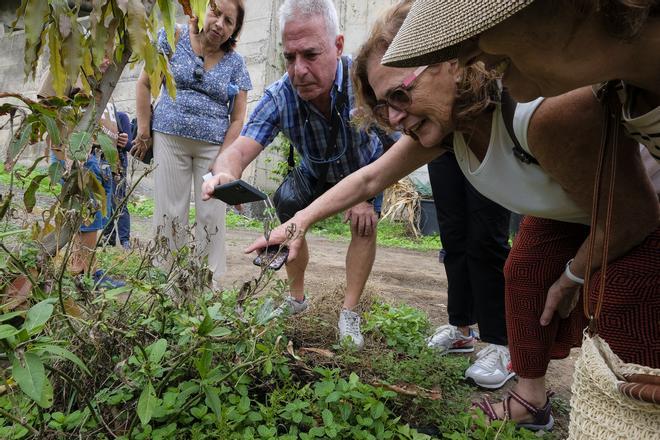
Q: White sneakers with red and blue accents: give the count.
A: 2